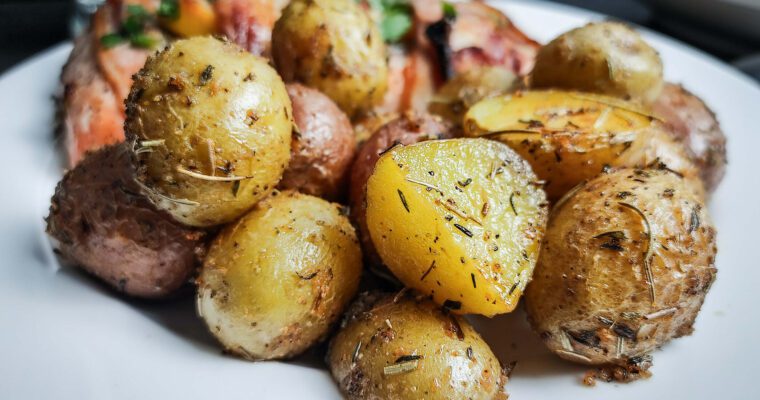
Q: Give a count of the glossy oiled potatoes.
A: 13